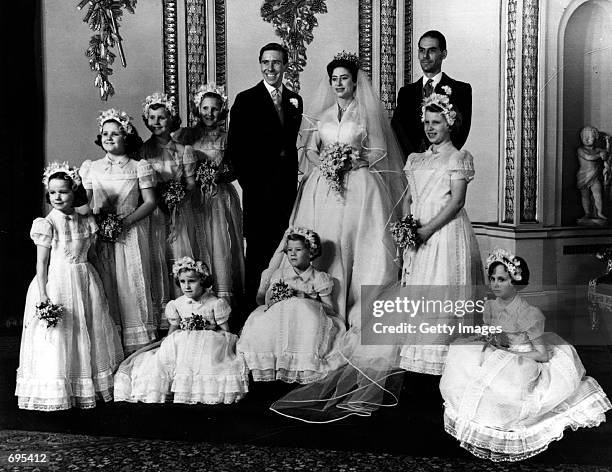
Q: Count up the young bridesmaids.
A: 8